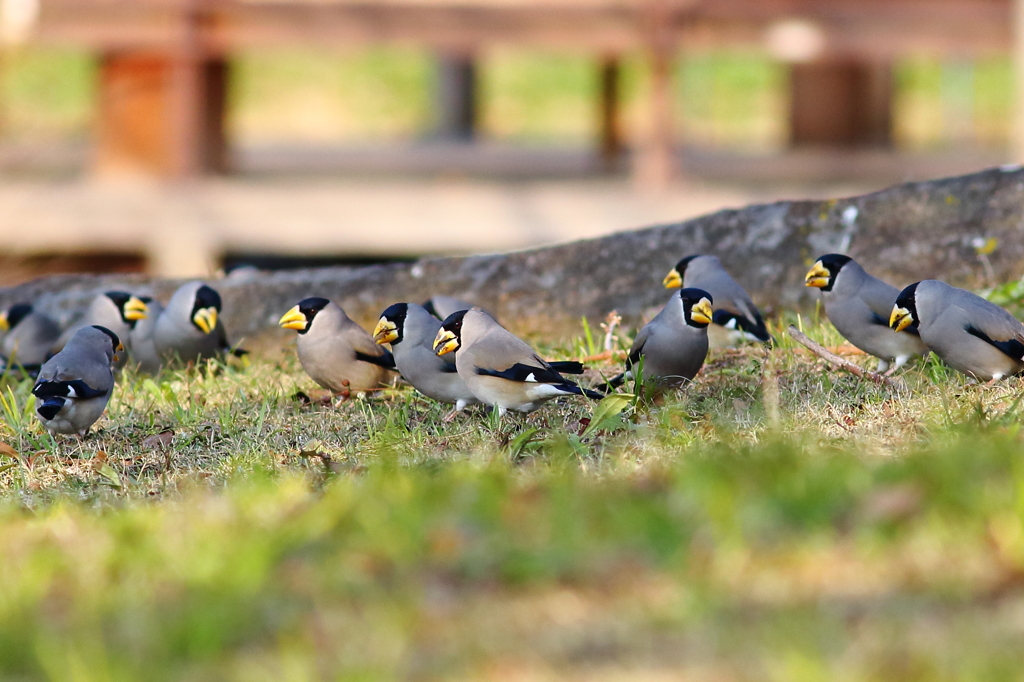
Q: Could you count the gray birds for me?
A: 13